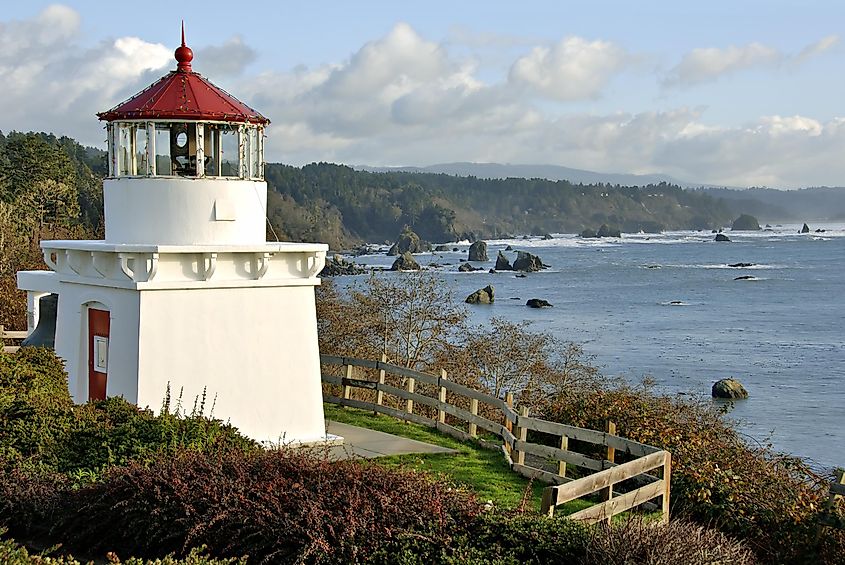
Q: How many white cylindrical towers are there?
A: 1